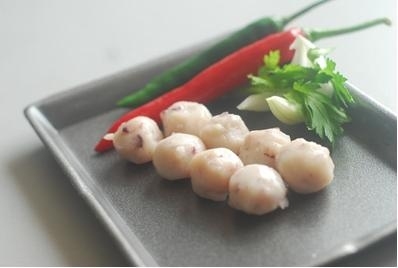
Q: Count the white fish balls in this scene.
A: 8